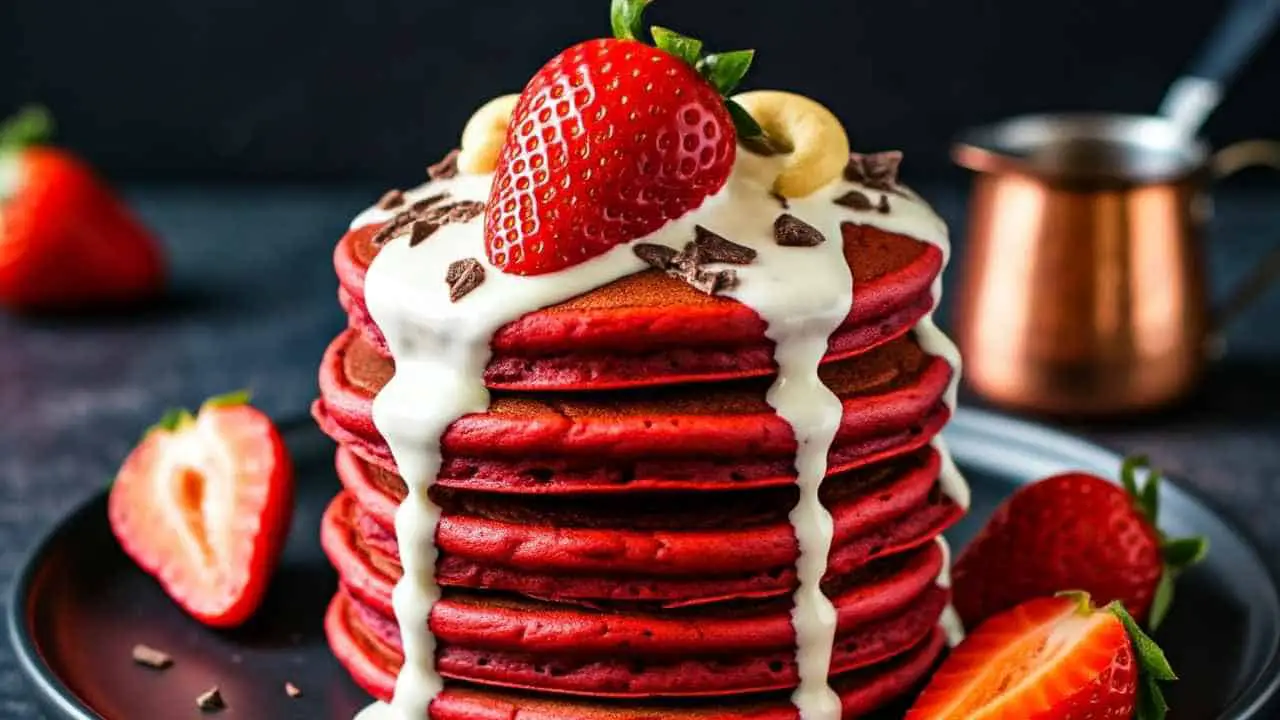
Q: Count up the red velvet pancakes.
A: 5